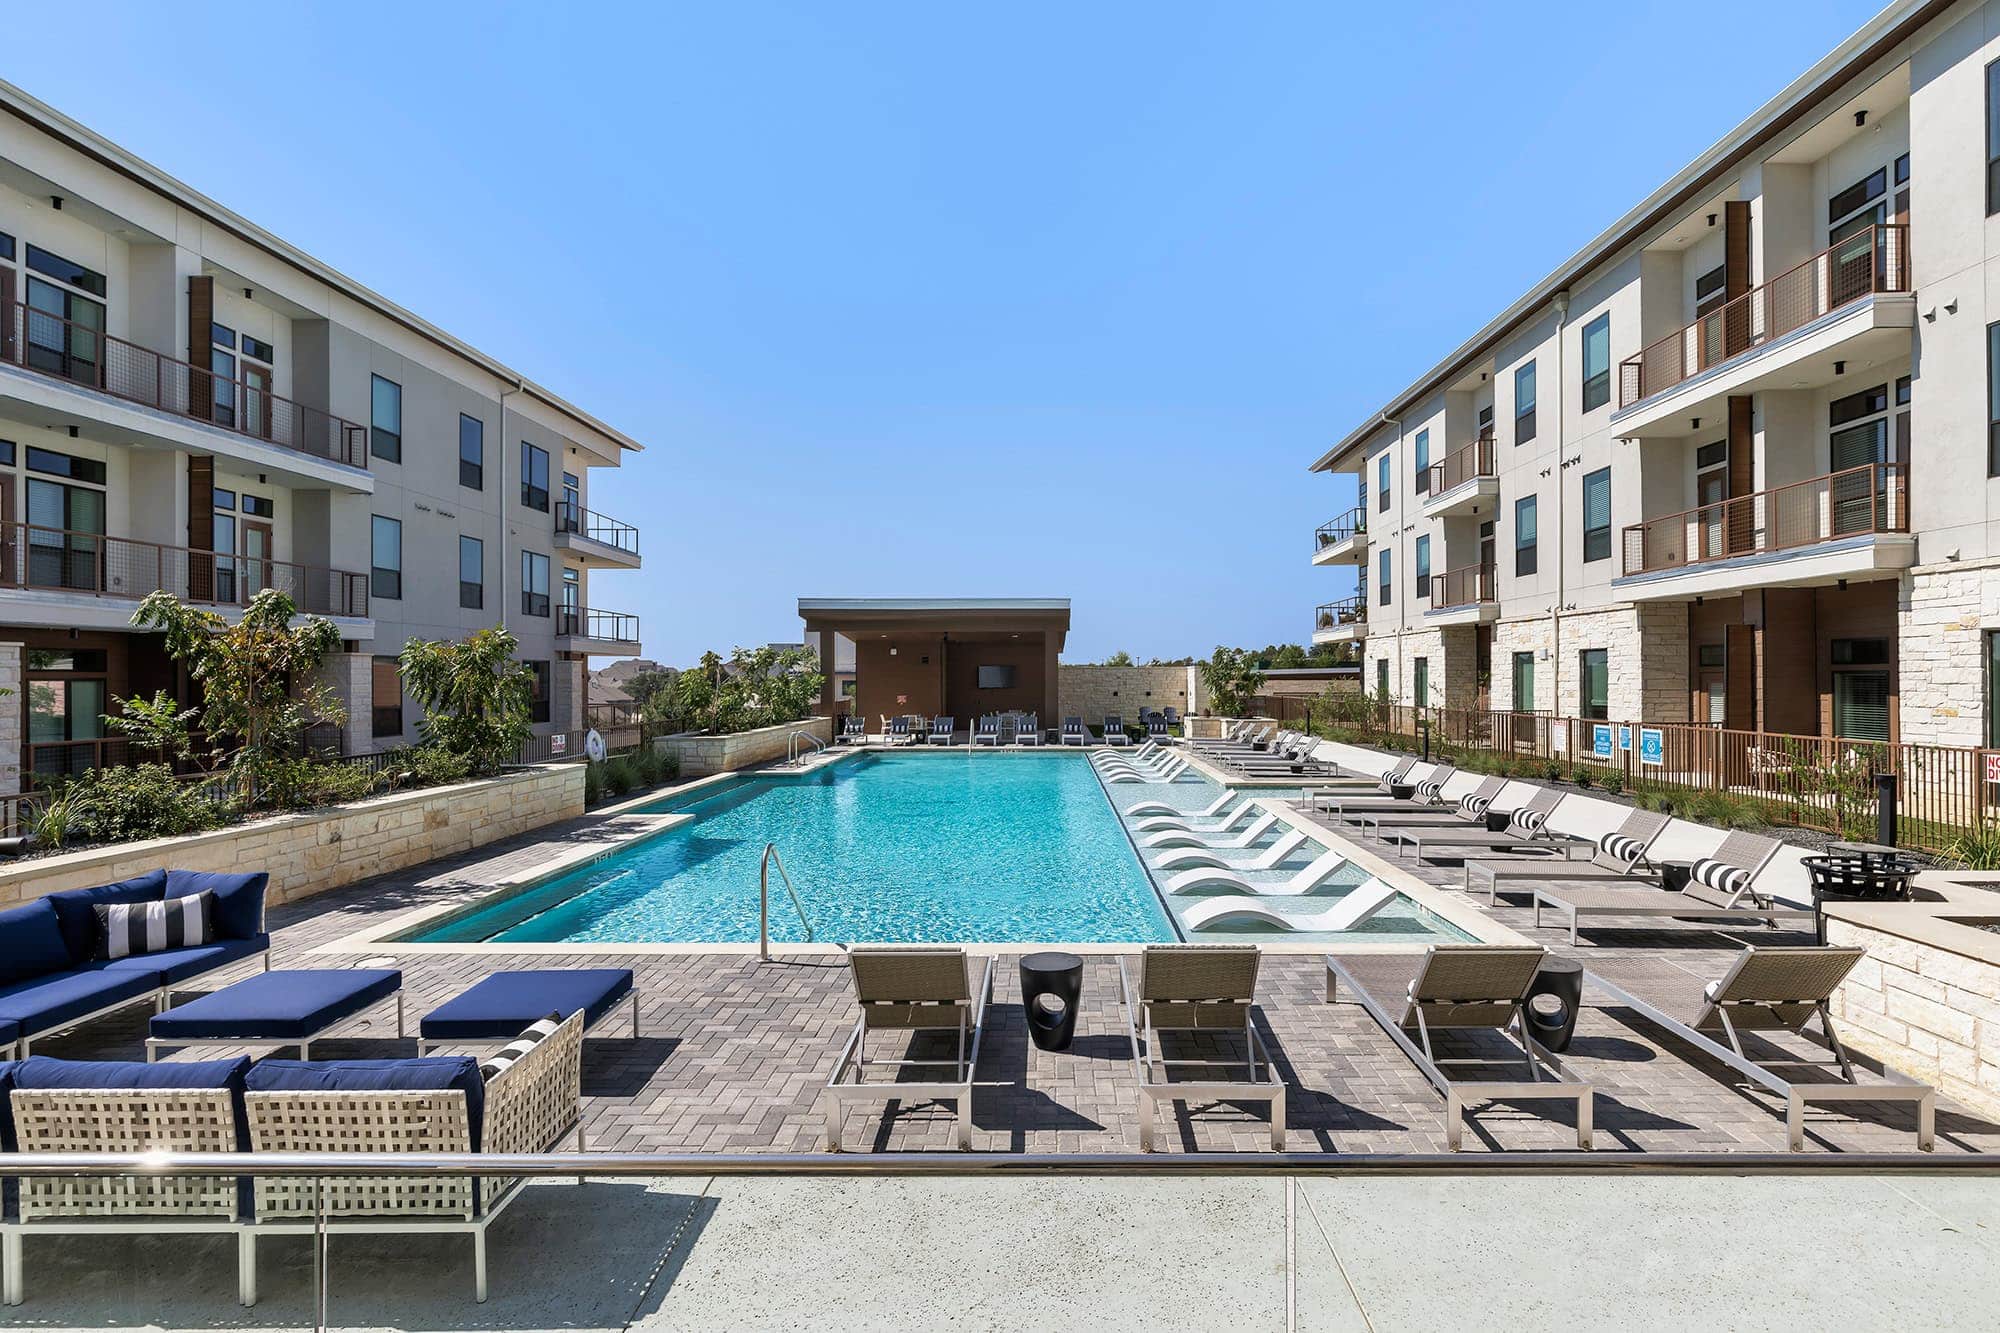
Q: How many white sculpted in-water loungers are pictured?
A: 12